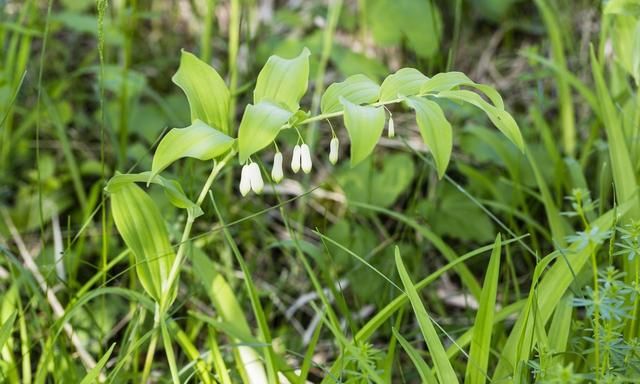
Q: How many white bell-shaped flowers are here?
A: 7